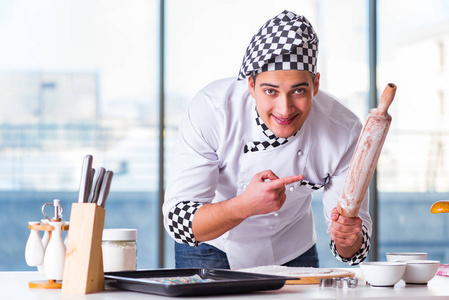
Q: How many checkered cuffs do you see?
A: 2